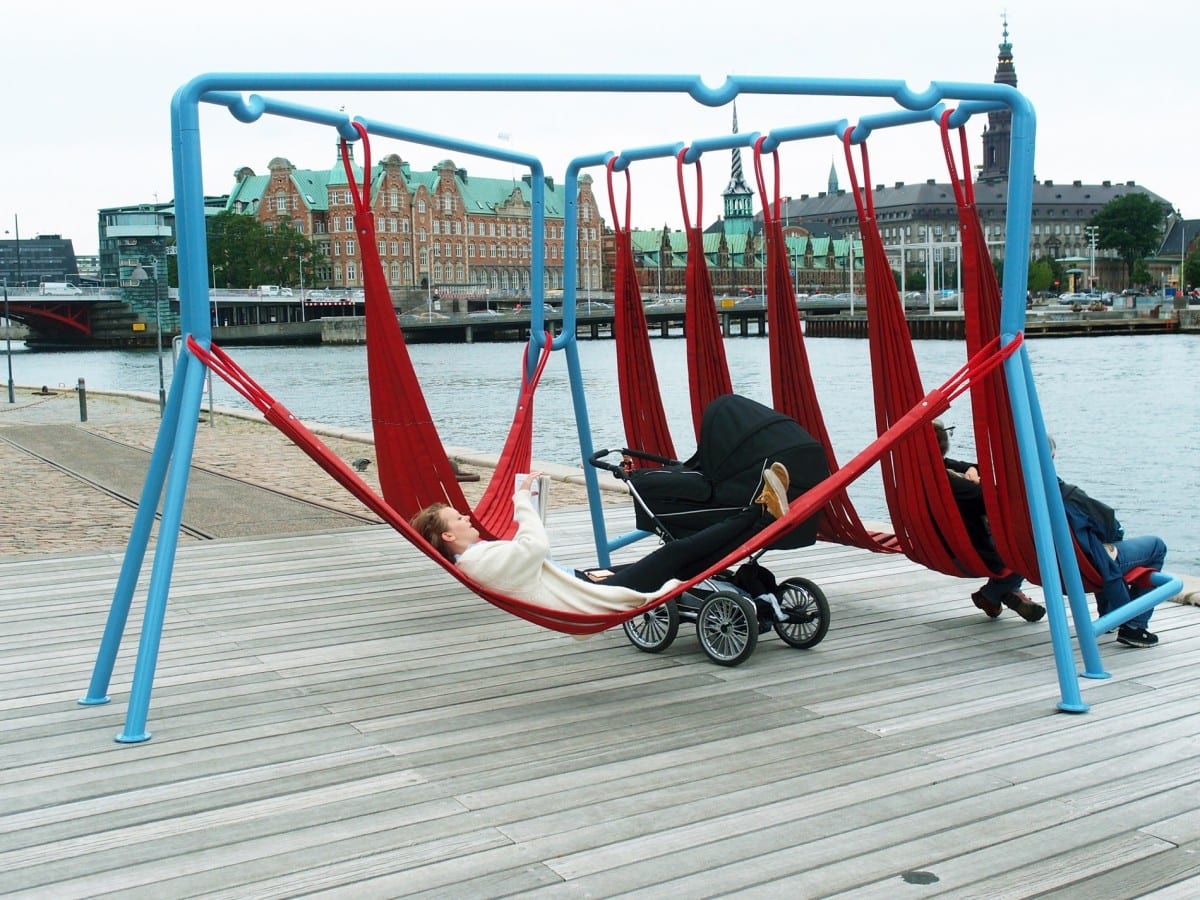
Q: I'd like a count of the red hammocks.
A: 7